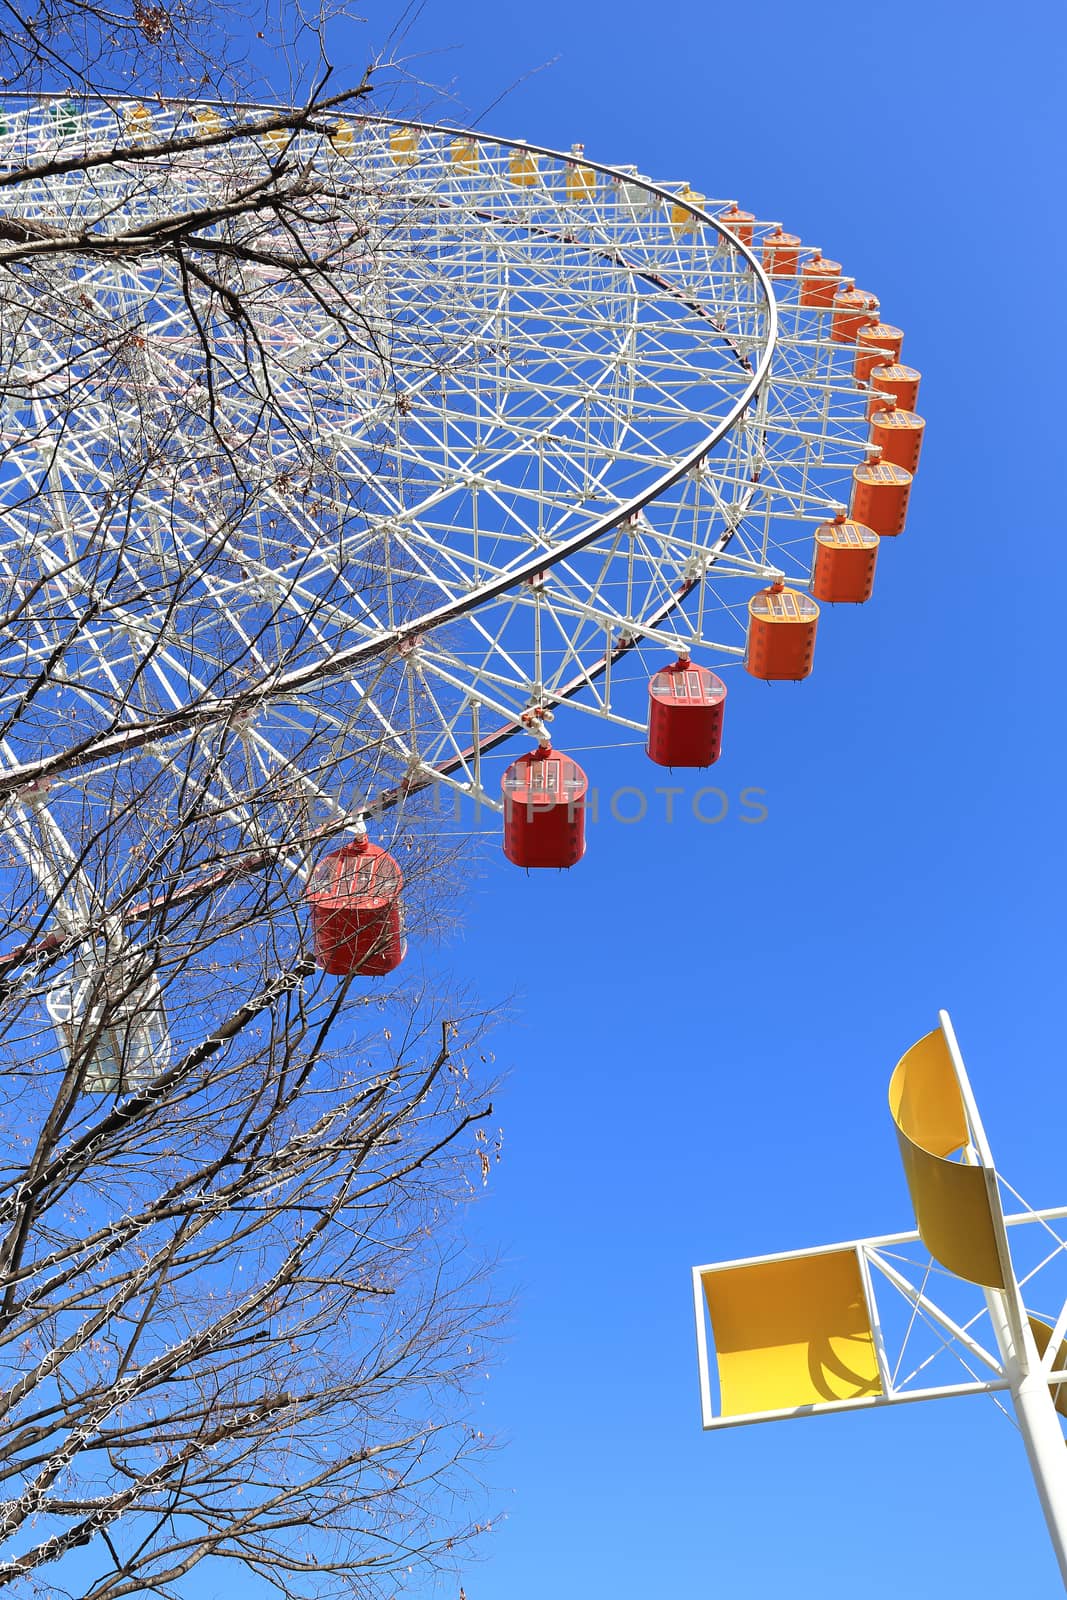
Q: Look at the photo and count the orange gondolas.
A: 10